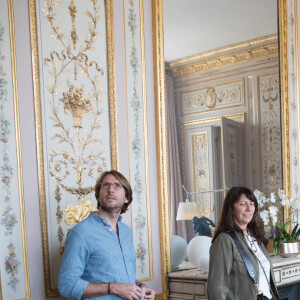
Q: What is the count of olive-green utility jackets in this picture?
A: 1